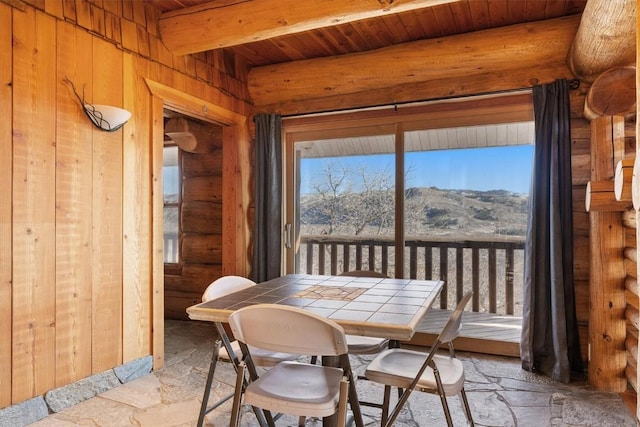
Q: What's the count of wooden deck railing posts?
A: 14